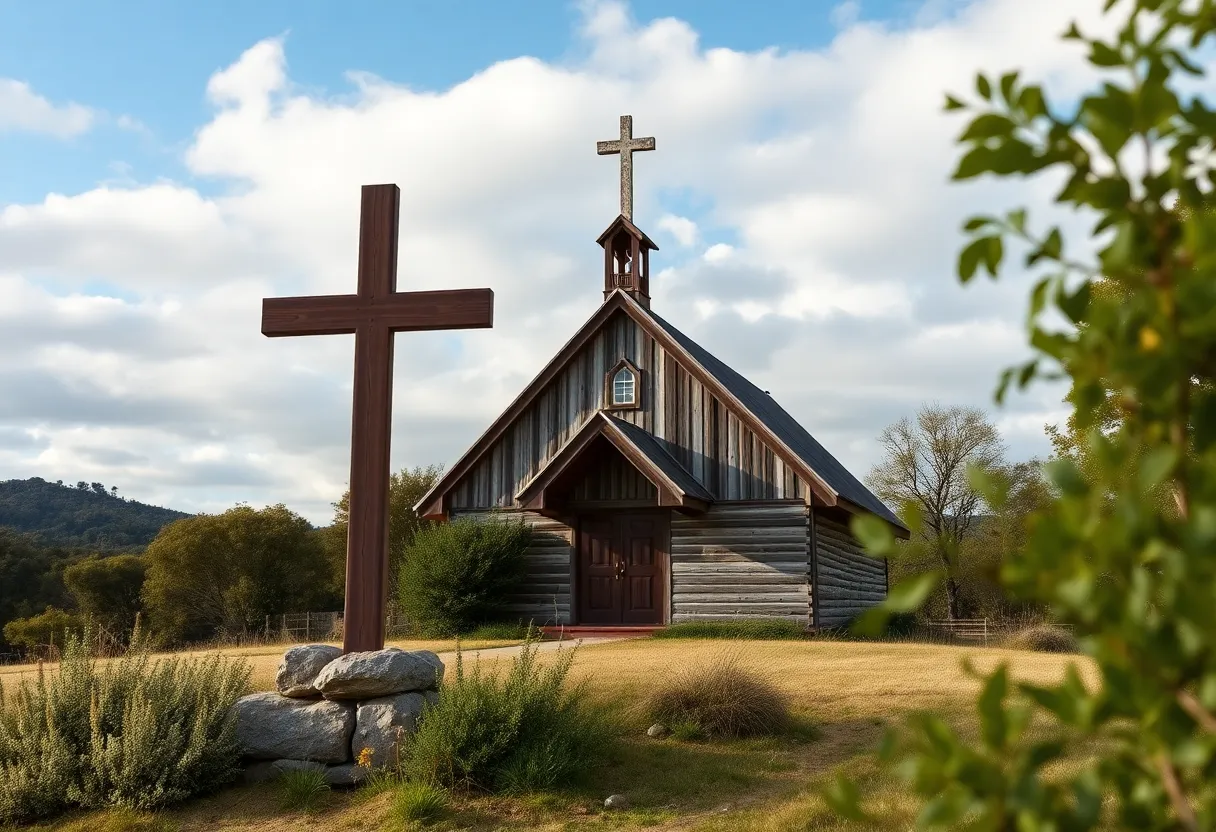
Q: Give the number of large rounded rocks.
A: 4